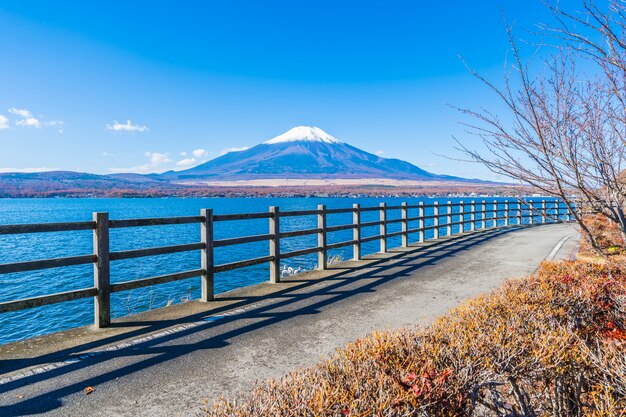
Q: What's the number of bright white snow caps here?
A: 1